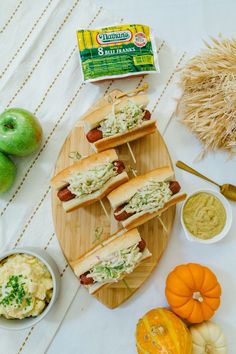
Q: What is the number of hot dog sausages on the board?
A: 4